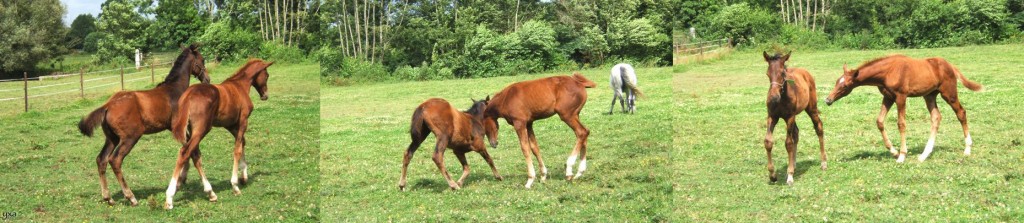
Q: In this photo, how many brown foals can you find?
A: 6